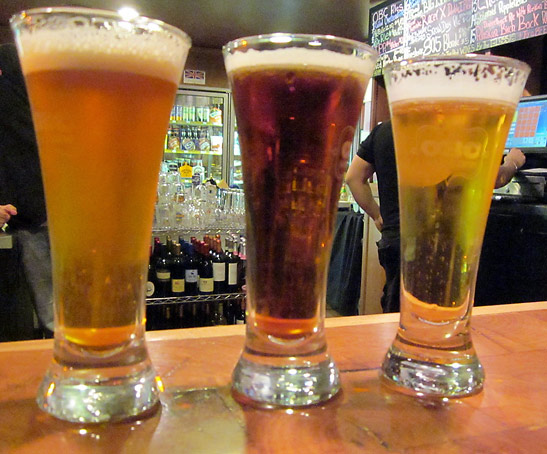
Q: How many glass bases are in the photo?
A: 3